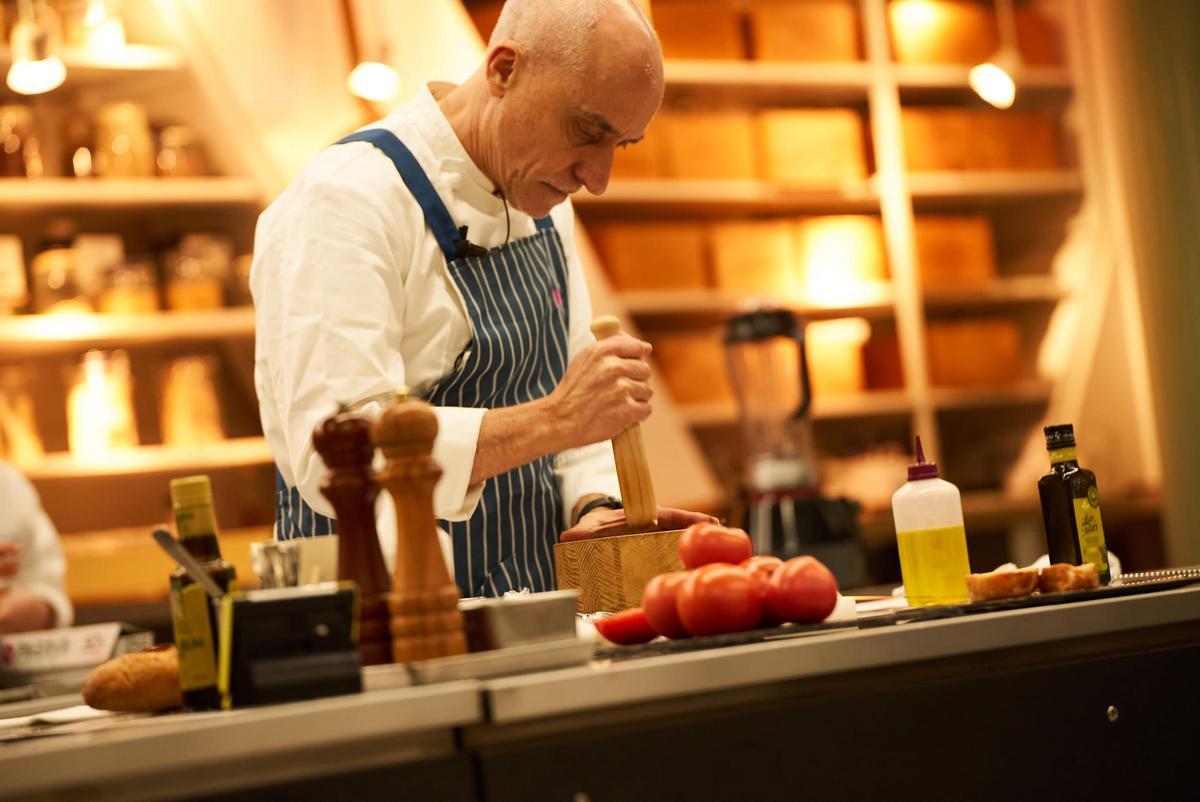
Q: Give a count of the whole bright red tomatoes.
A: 5